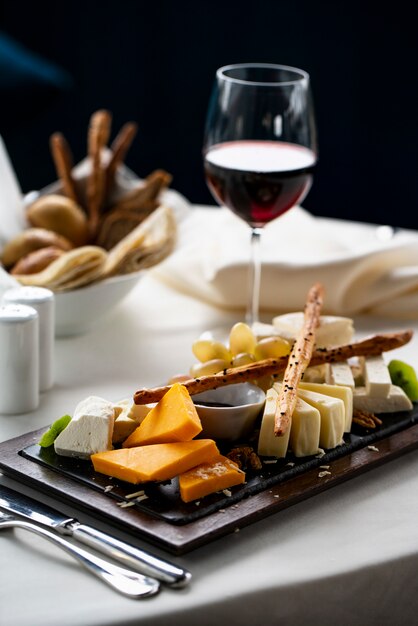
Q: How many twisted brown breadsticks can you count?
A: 5